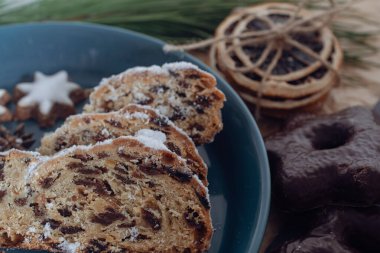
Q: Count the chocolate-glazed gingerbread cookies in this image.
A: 2